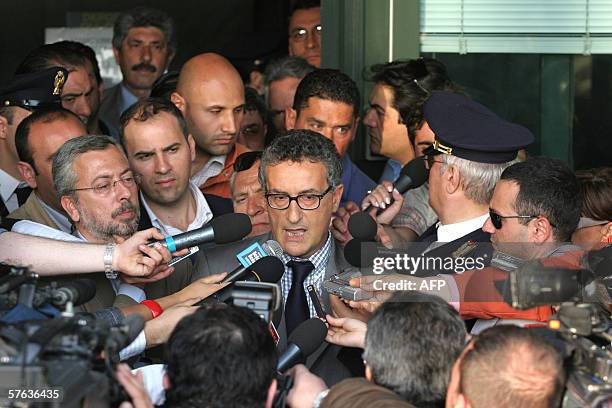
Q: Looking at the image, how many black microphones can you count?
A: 6